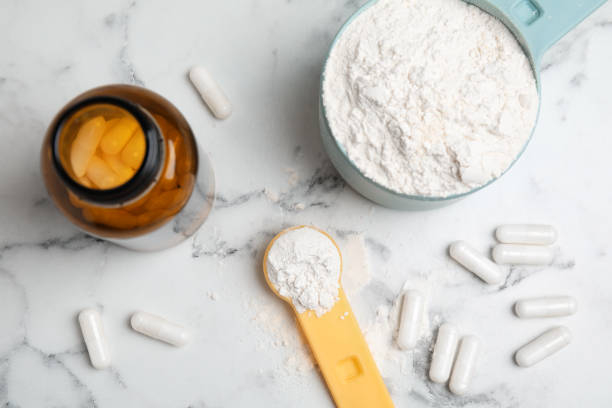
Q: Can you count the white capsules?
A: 11